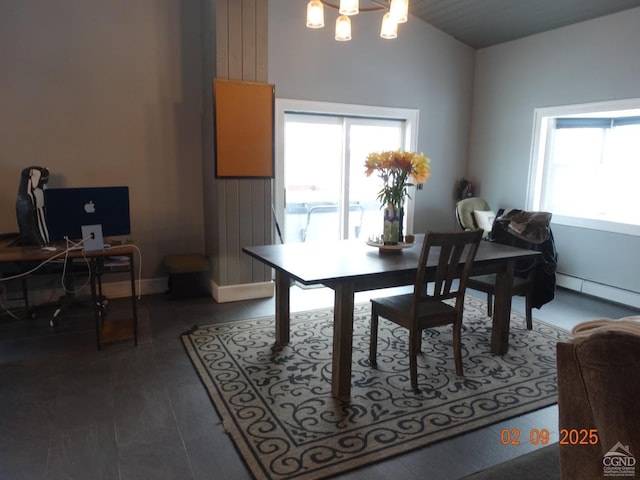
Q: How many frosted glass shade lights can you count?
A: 5